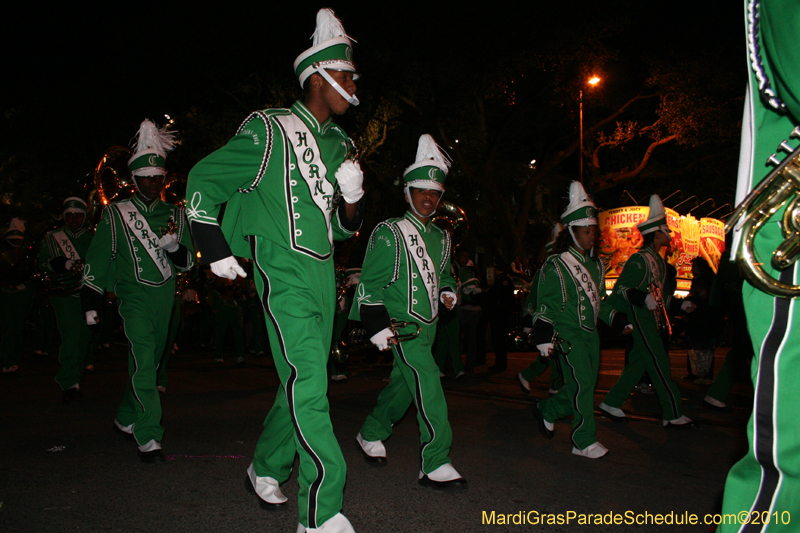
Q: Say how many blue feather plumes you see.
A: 0